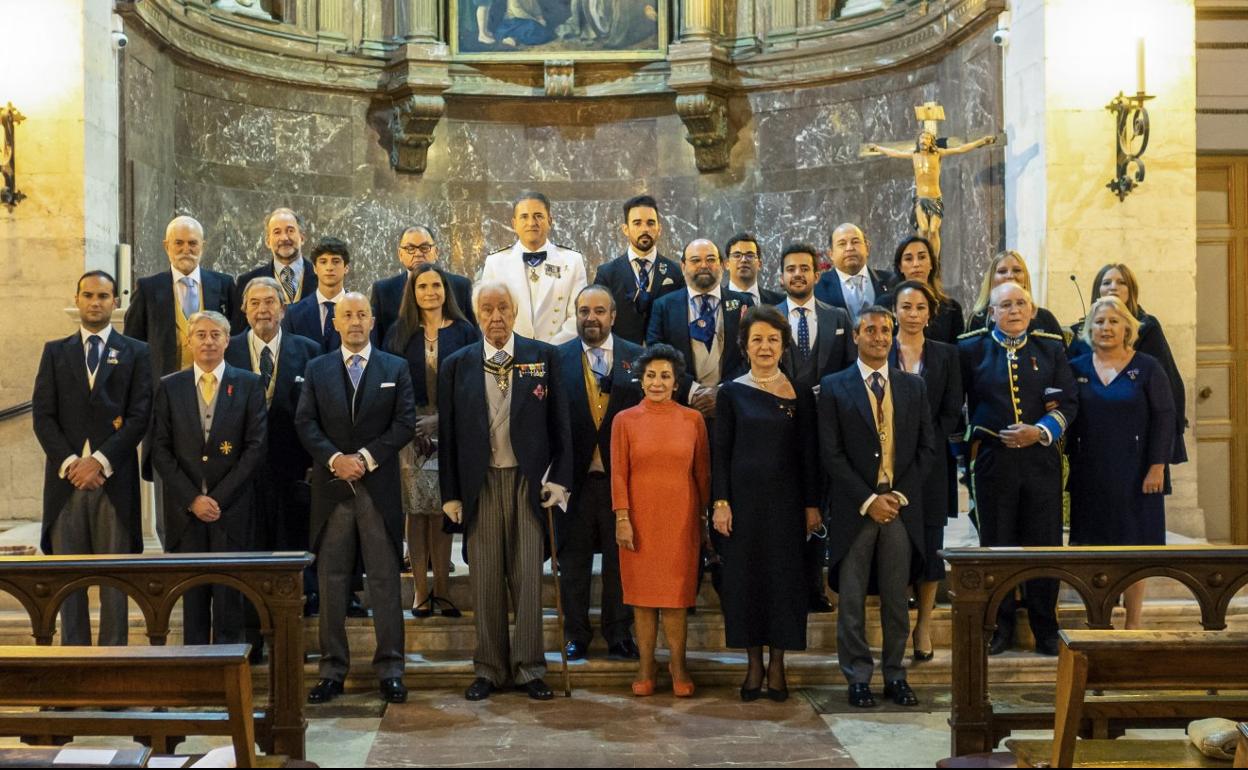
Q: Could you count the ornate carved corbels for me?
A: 2